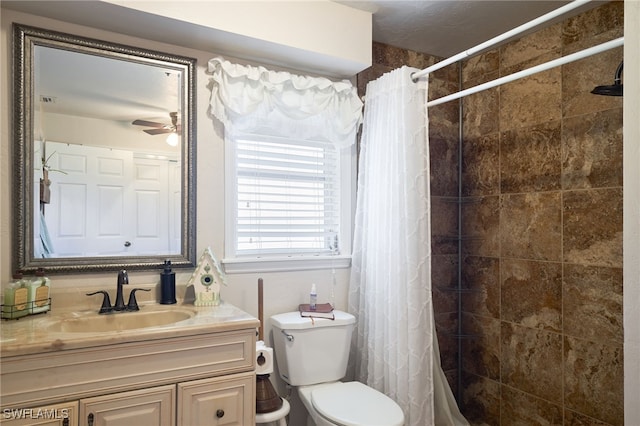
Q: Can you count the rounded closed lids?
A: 1